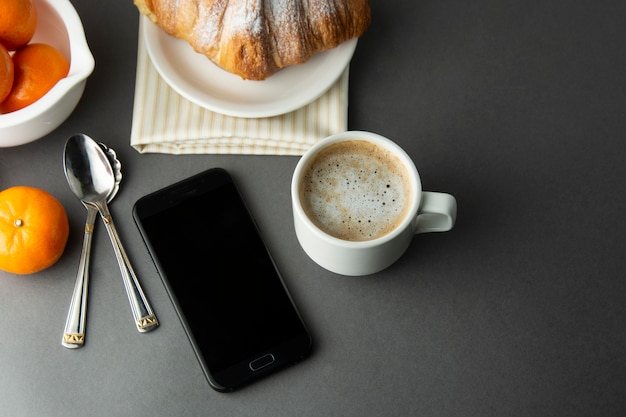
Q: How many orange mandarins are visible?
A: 4